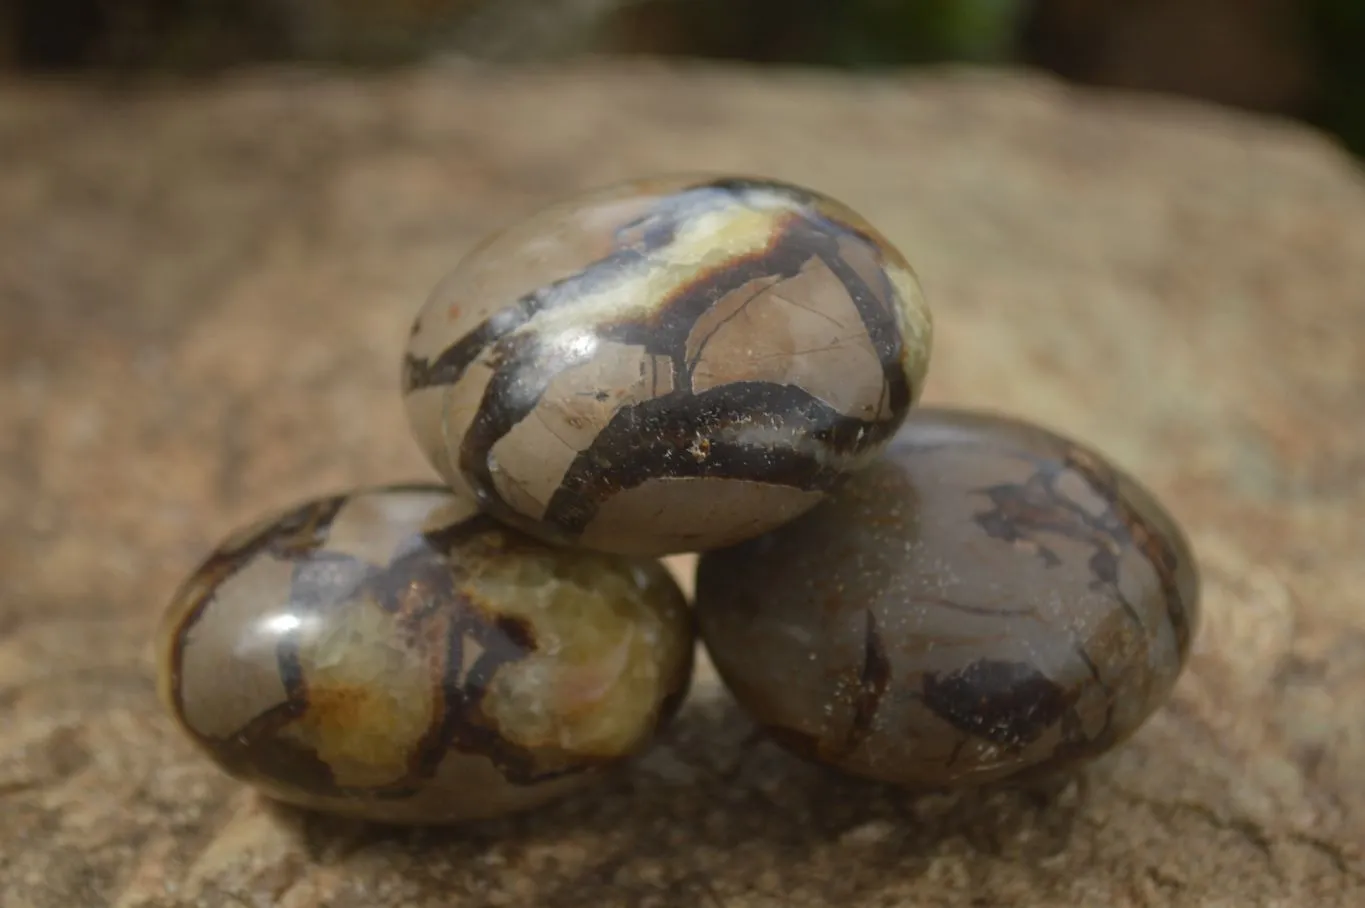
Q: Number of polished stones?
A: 3